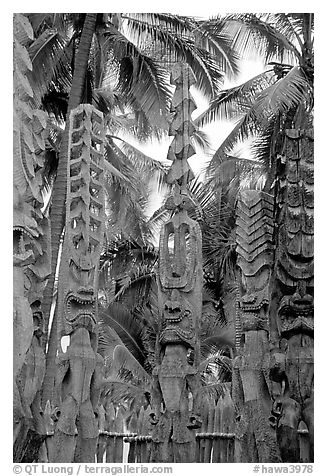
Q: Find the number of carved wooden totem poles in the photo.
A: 5